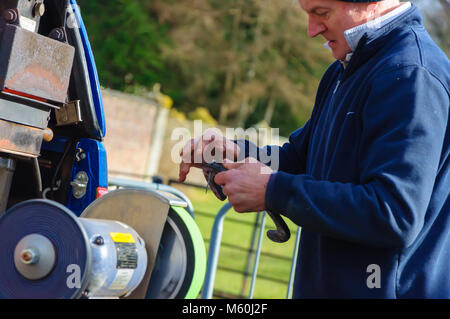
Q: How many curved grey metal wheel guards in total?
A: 1